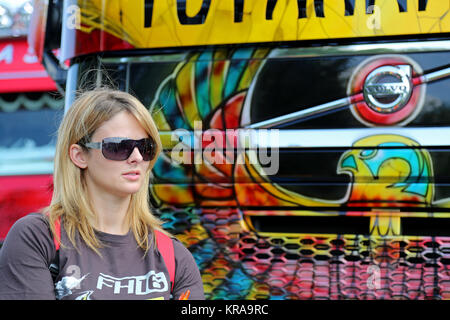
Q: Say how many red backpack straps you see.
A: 2